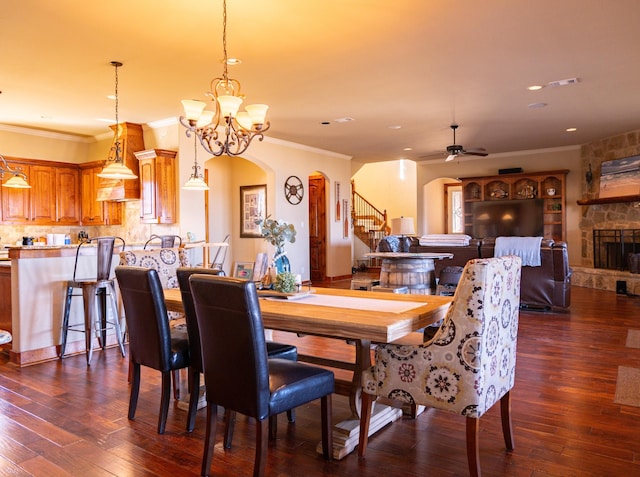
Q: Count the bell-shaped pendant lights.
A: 3